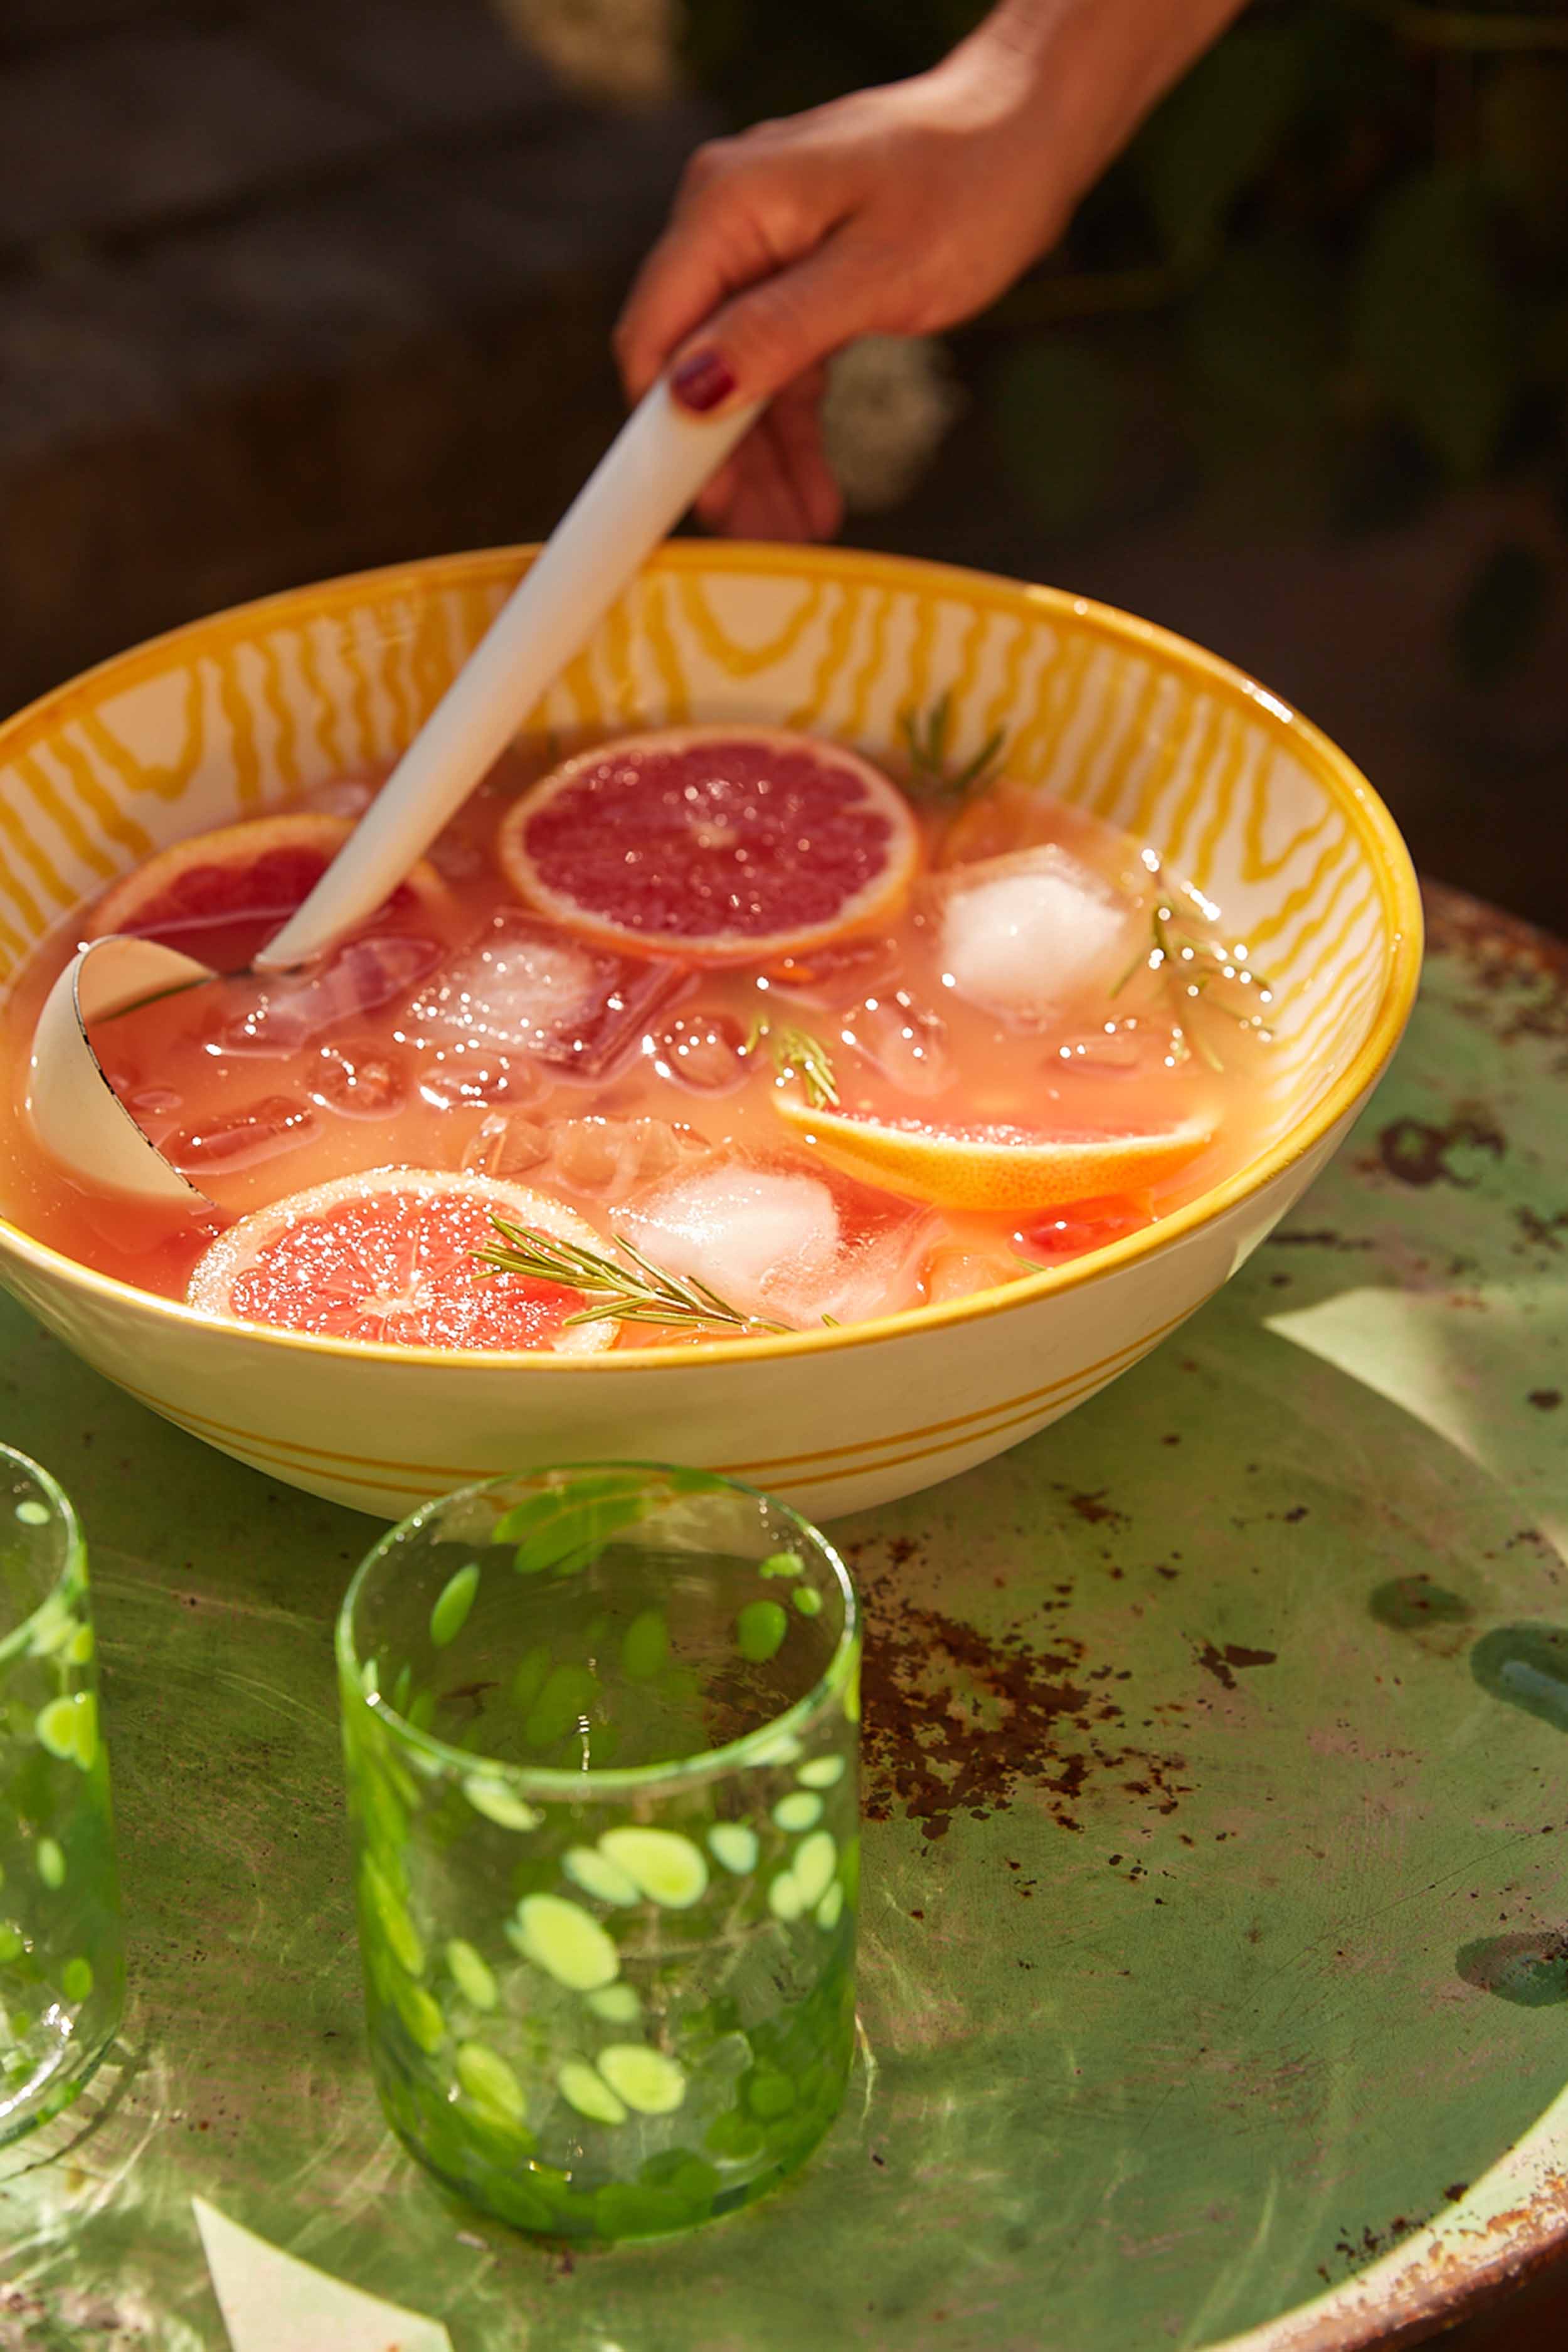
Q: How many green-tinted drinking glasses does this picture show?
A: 2